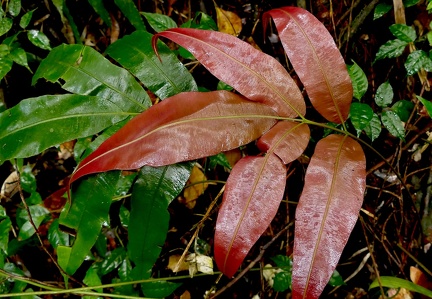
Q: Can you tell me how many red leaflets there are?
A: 5